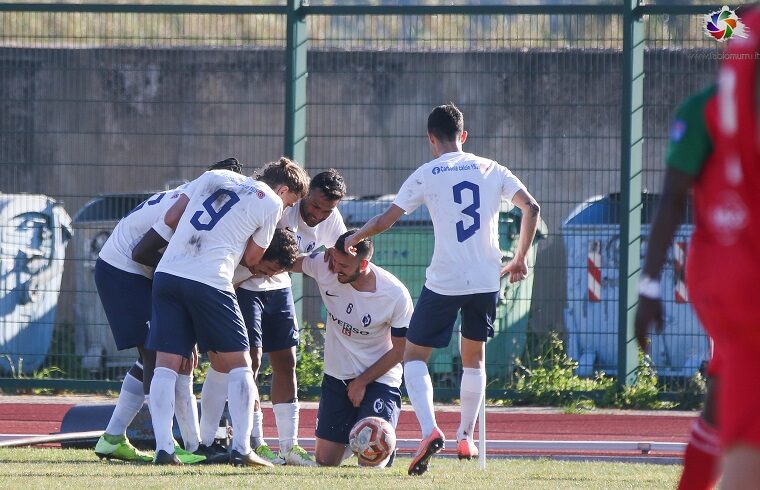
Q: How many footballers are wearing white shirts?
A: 6